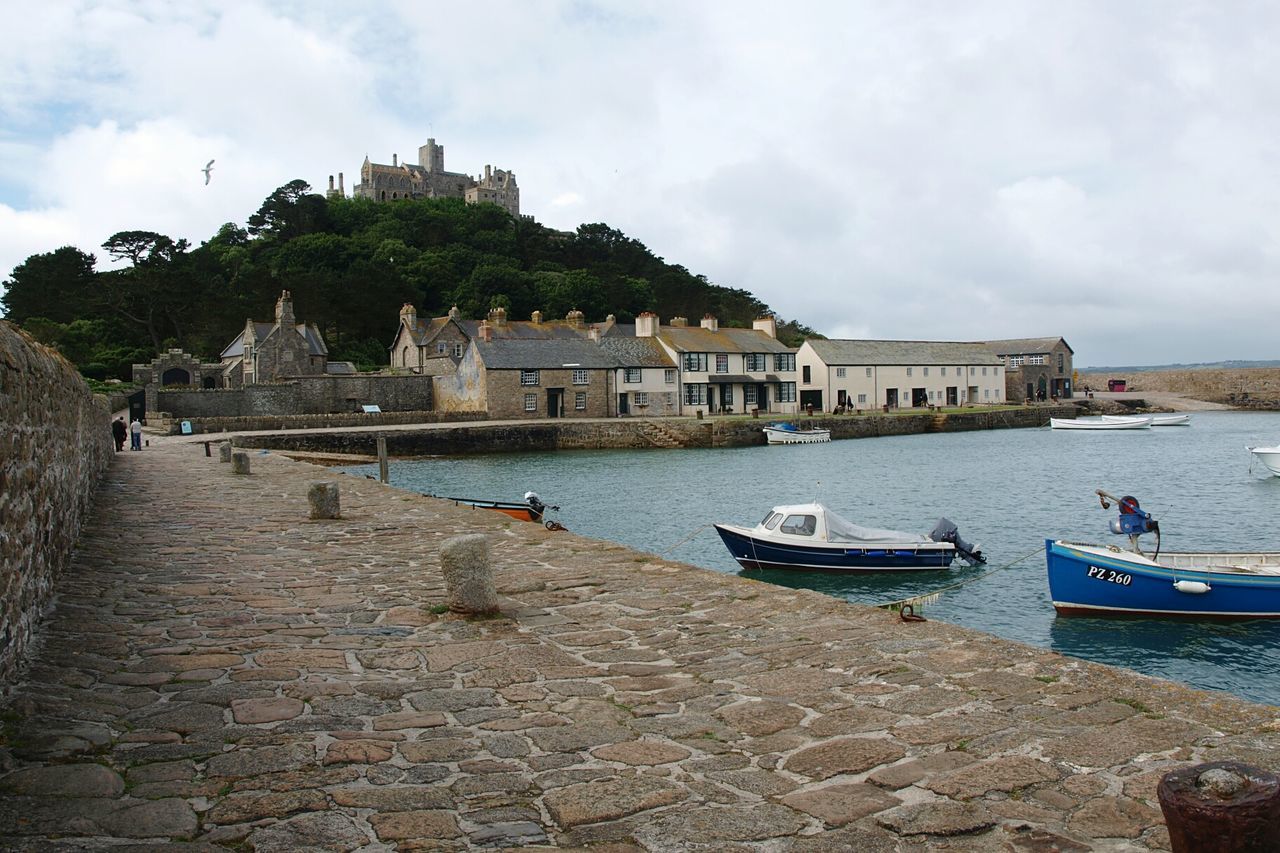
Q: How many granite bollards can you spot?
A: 4